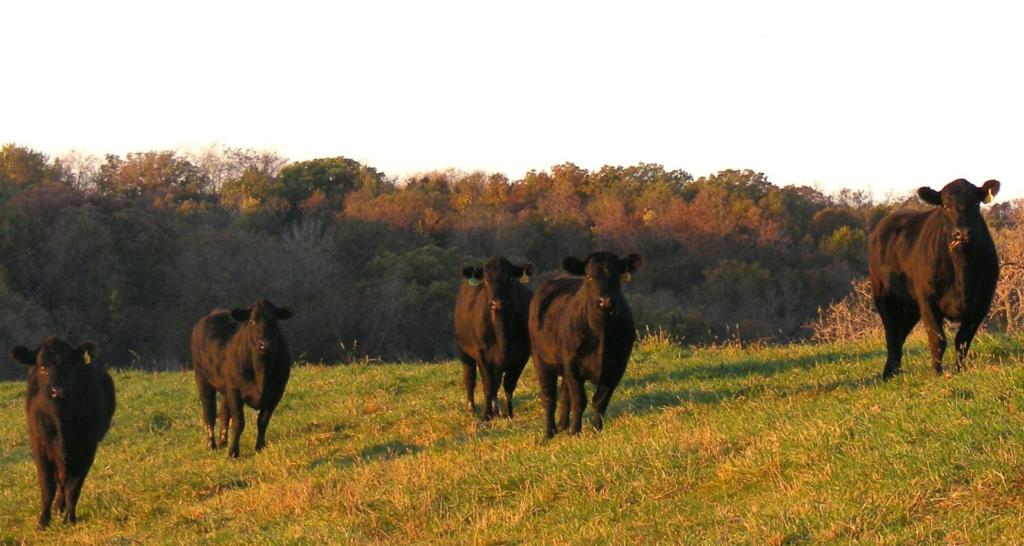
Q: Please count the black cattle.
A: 5